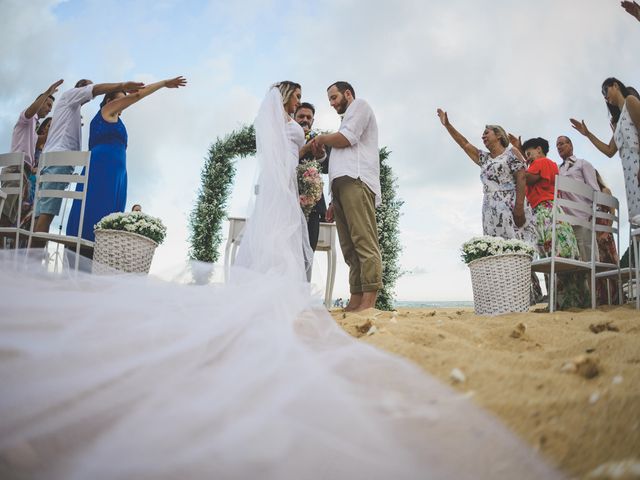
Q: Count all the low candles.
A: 0